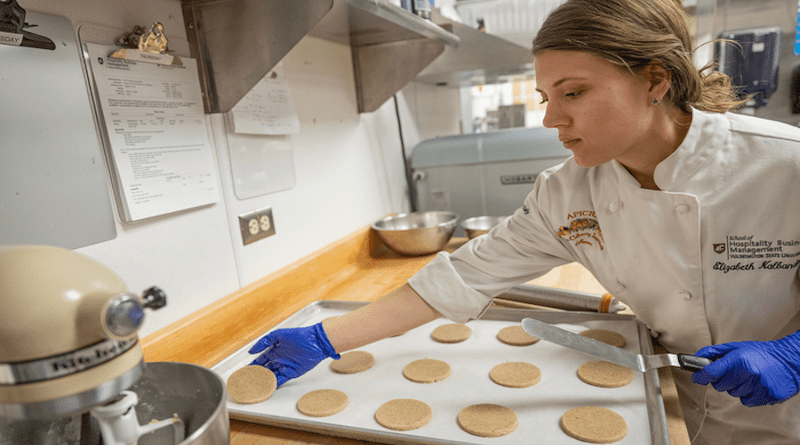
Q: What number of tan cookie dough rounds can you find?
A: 12